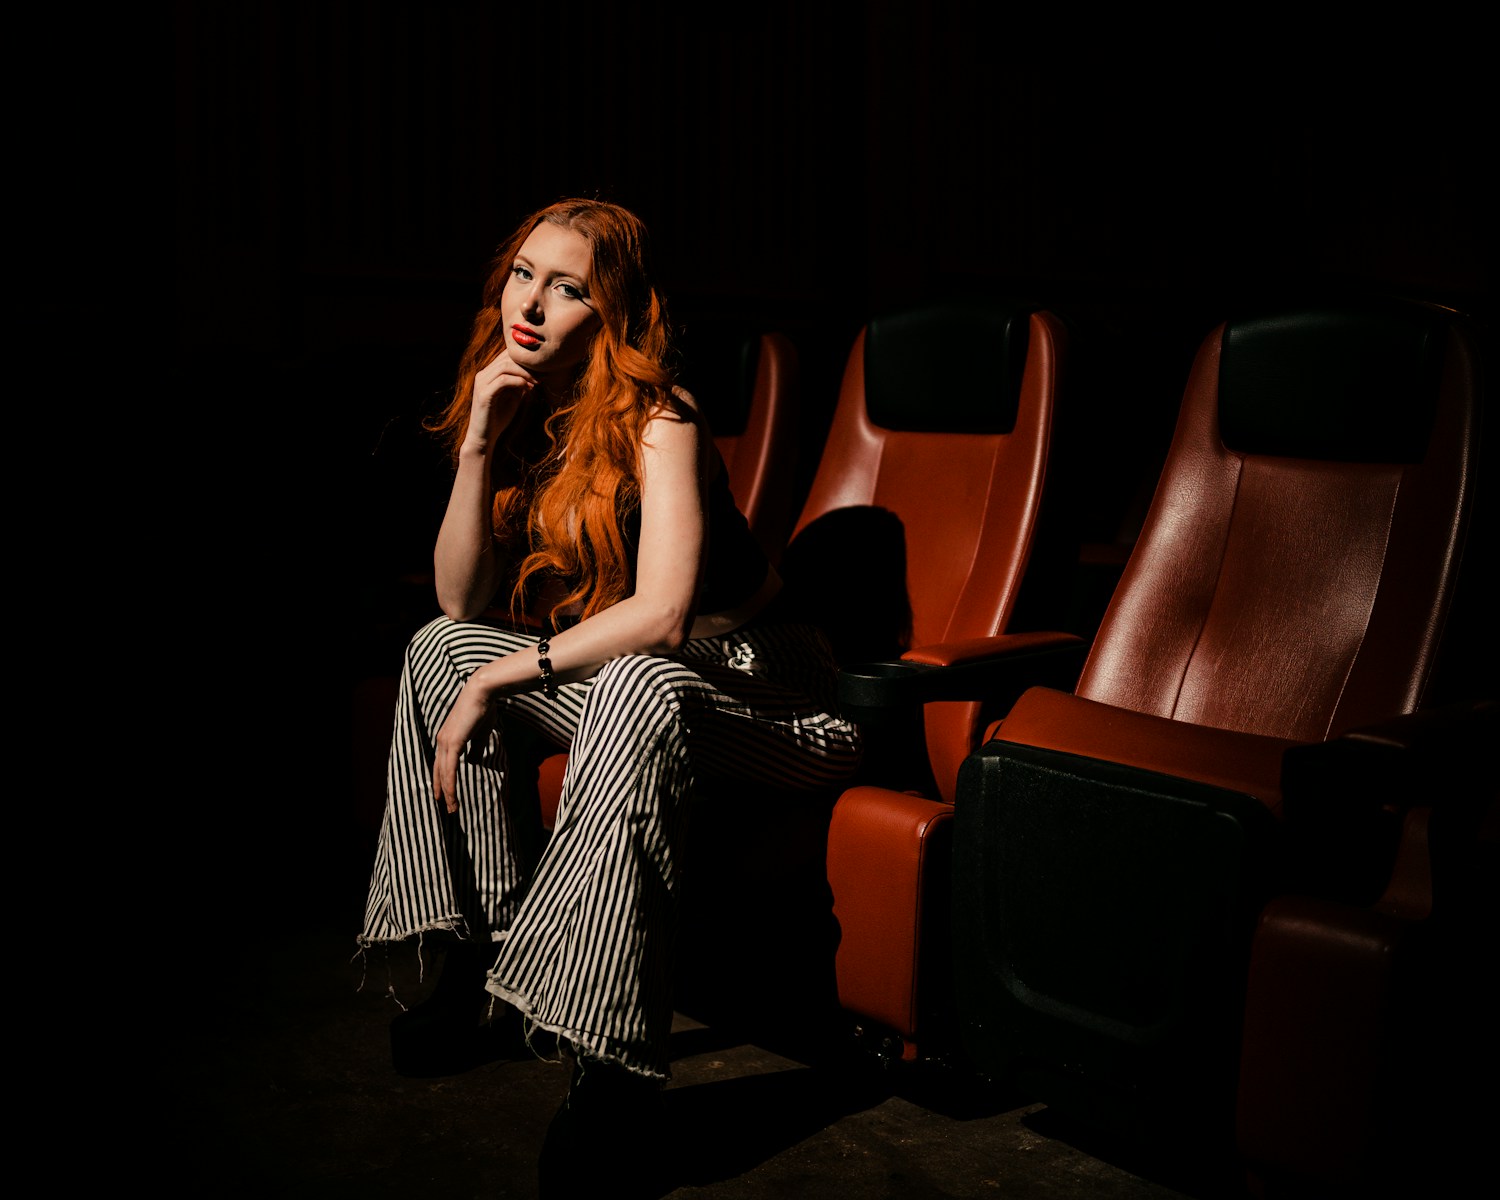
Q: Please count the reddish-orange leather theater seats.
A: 3